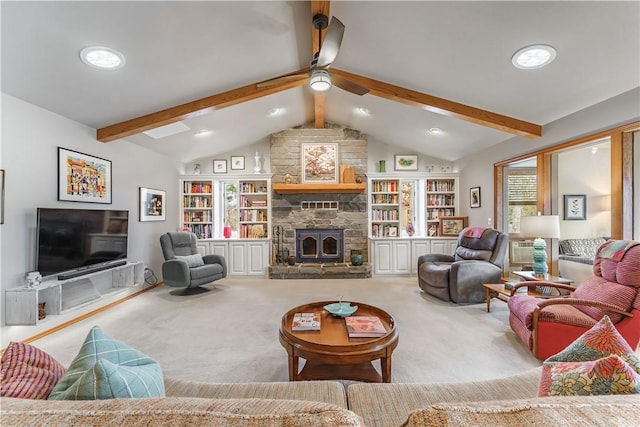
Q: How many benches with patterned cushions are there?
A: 1